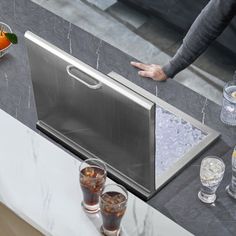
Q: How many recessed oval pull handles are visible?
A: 1